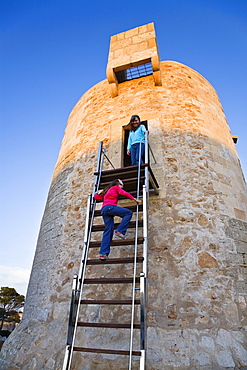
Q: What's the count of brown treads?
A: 11